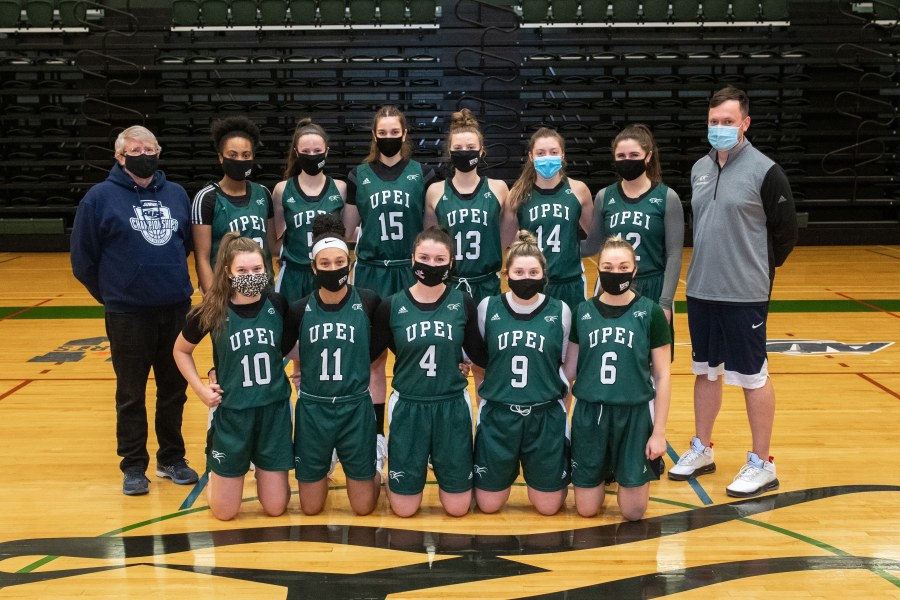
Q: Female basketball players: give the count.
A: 11